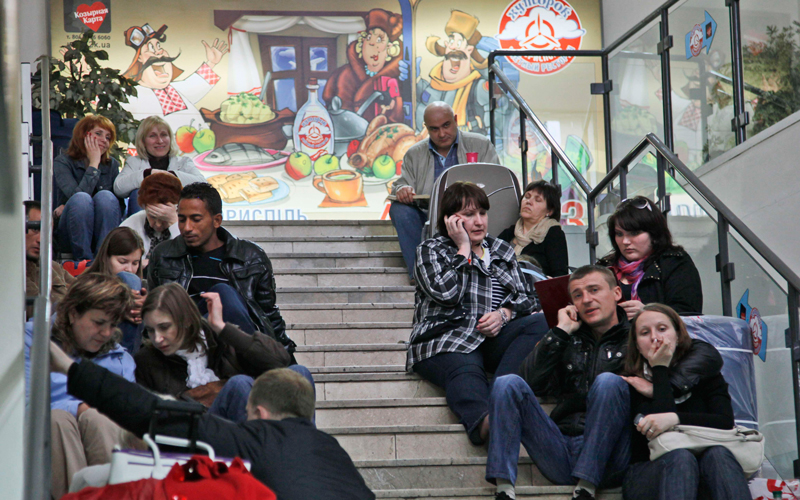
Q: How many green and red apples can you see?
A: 5